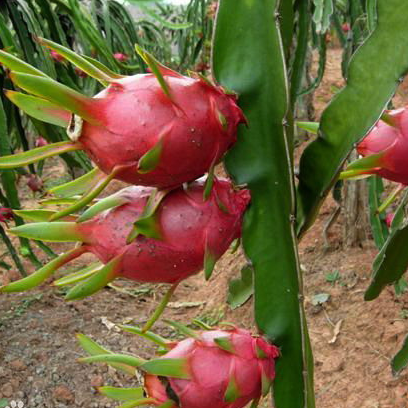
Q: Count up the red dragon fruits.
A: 4